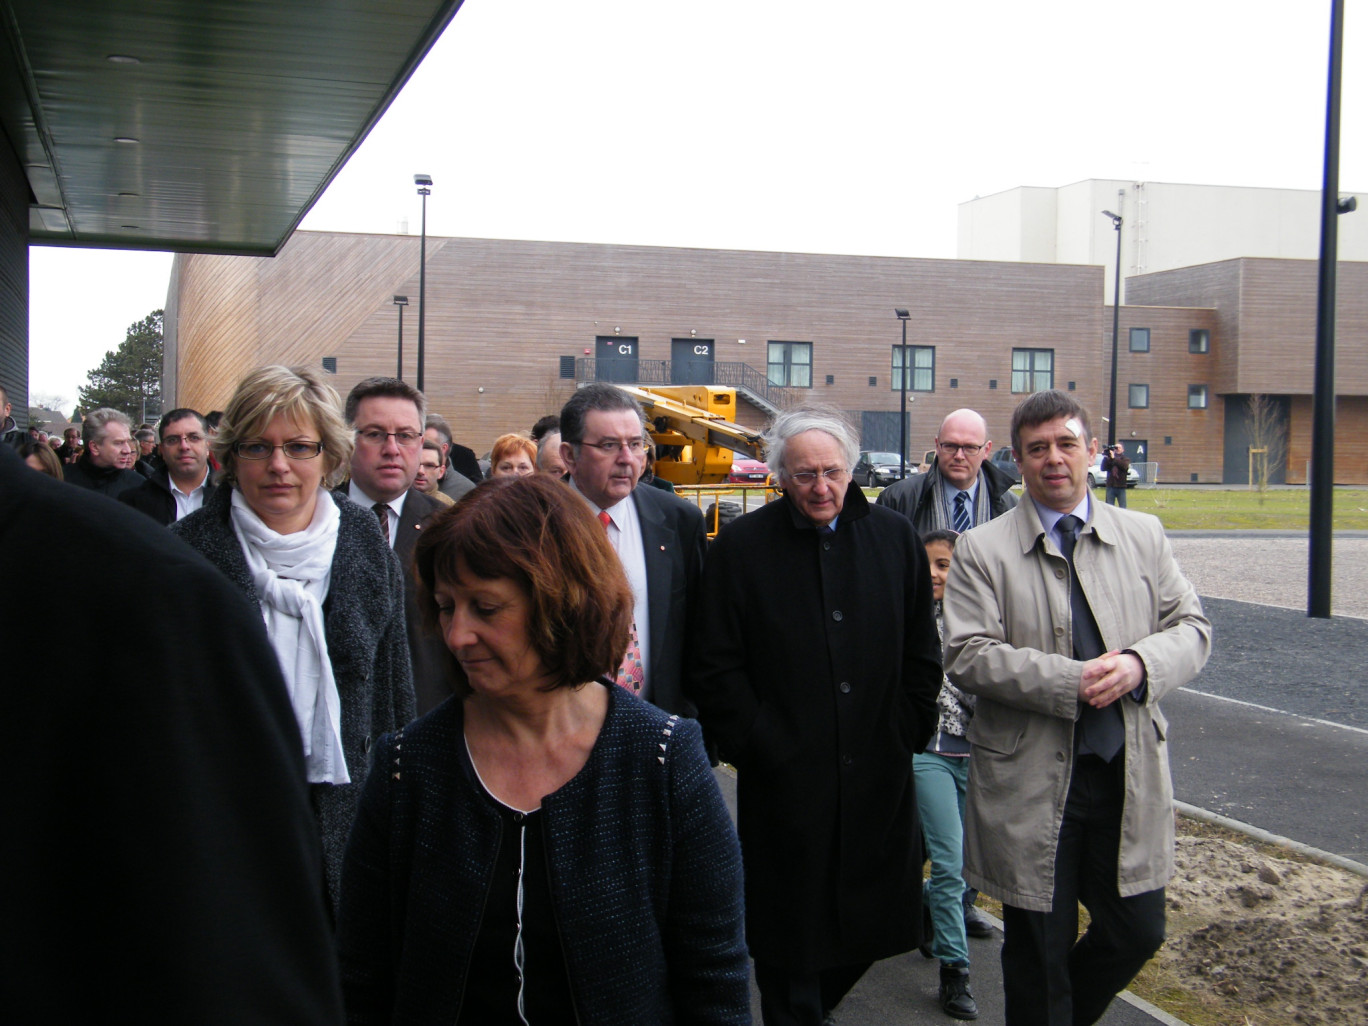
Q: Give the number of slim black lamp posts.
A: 5